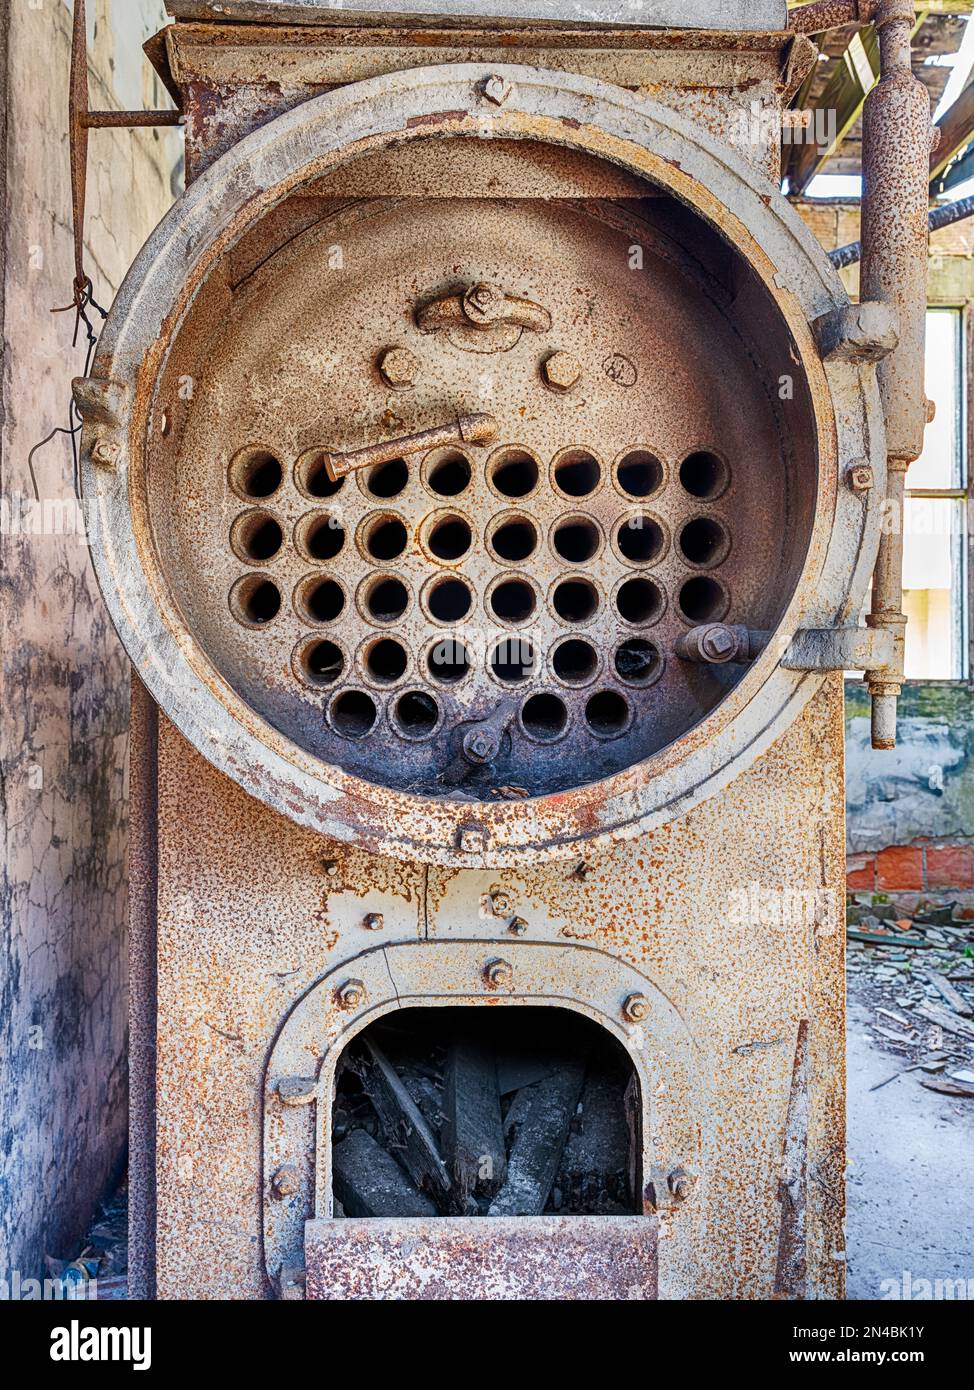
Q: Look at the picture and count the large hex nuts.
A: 2